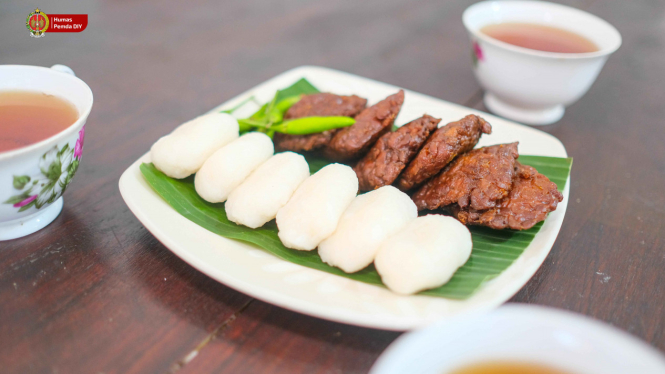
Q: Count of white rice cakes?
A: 6